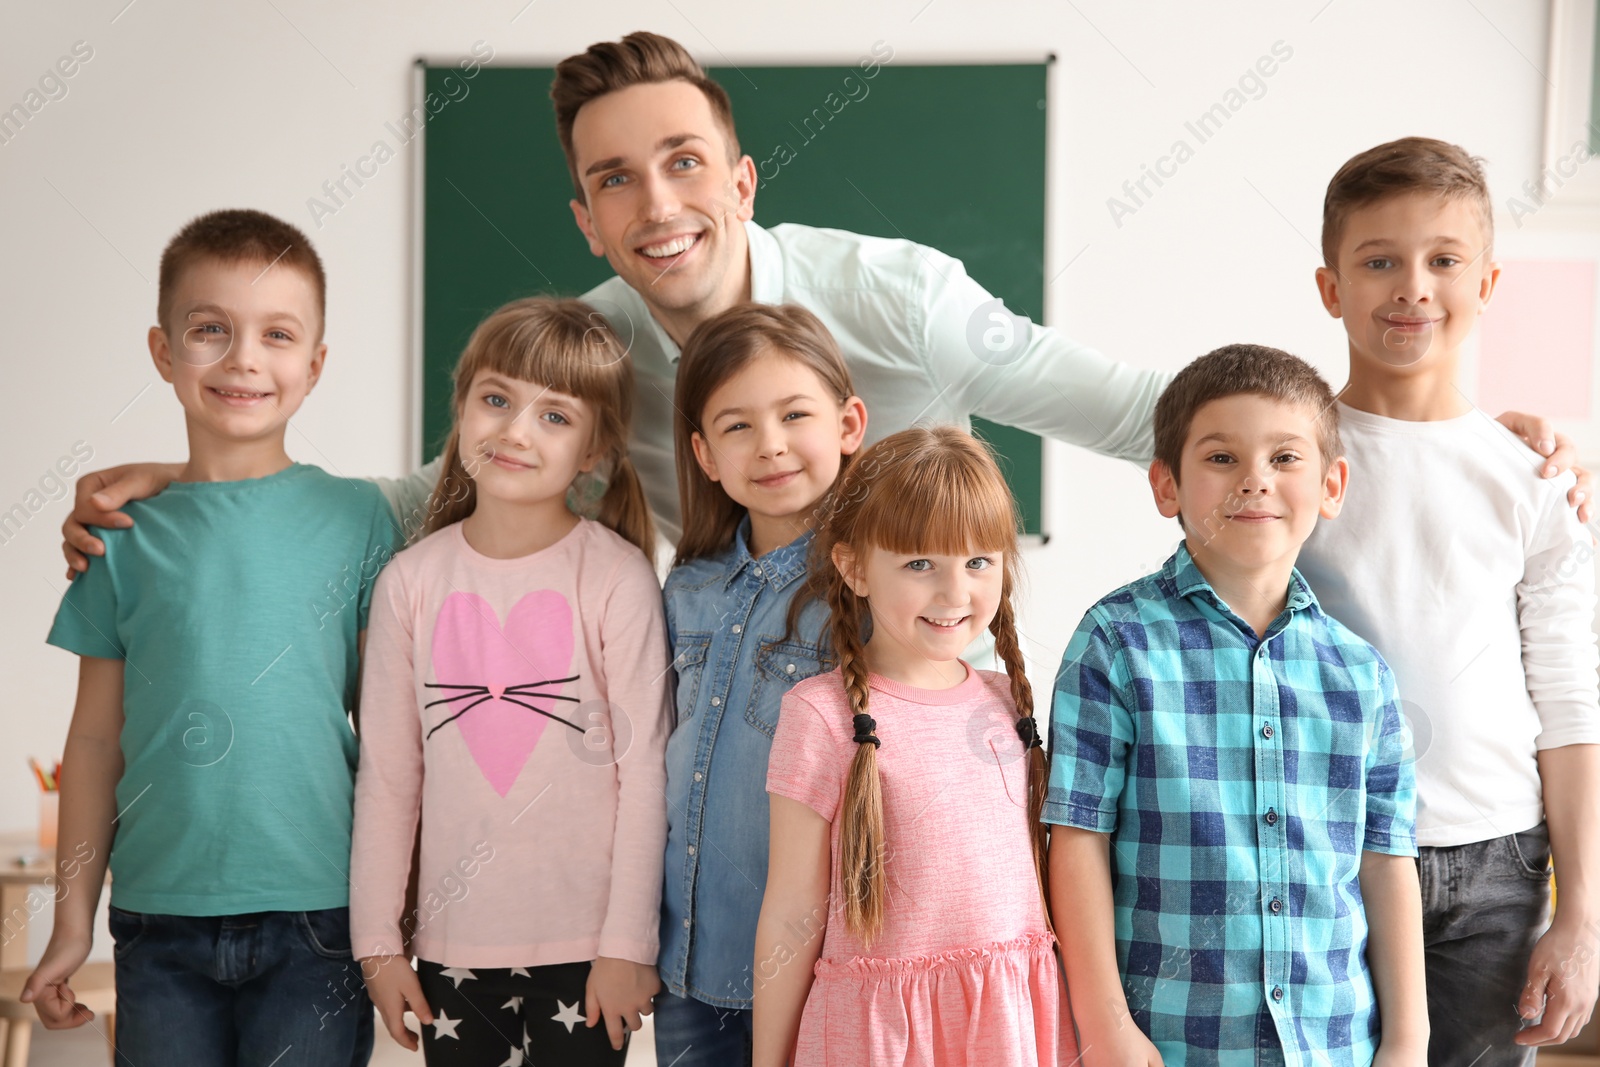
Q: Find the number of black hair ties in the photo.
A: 2